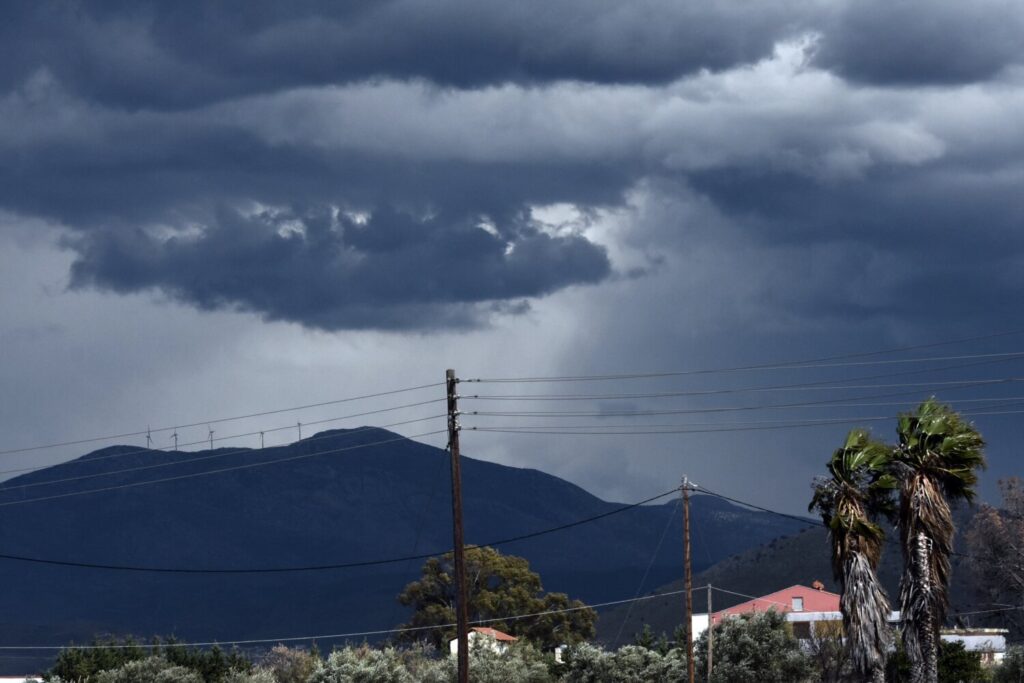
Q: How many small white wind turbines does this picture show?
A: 5